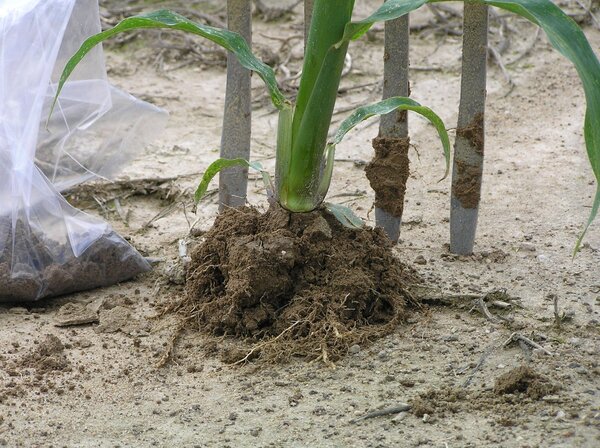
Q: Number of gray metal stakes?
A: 4